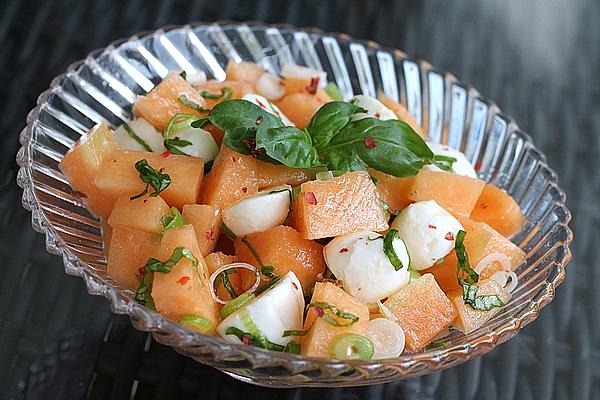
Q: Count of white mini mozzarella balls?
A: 9